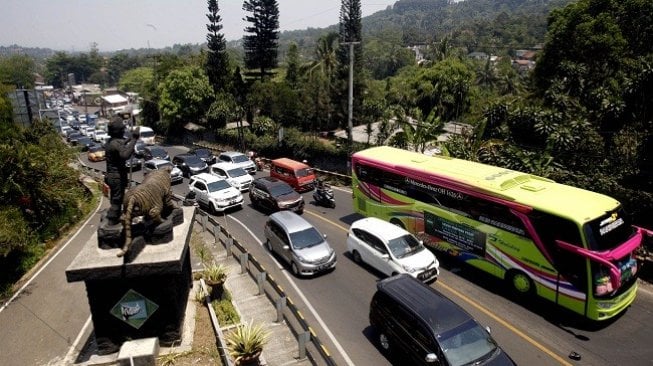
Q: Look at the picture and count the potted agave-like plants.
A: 2